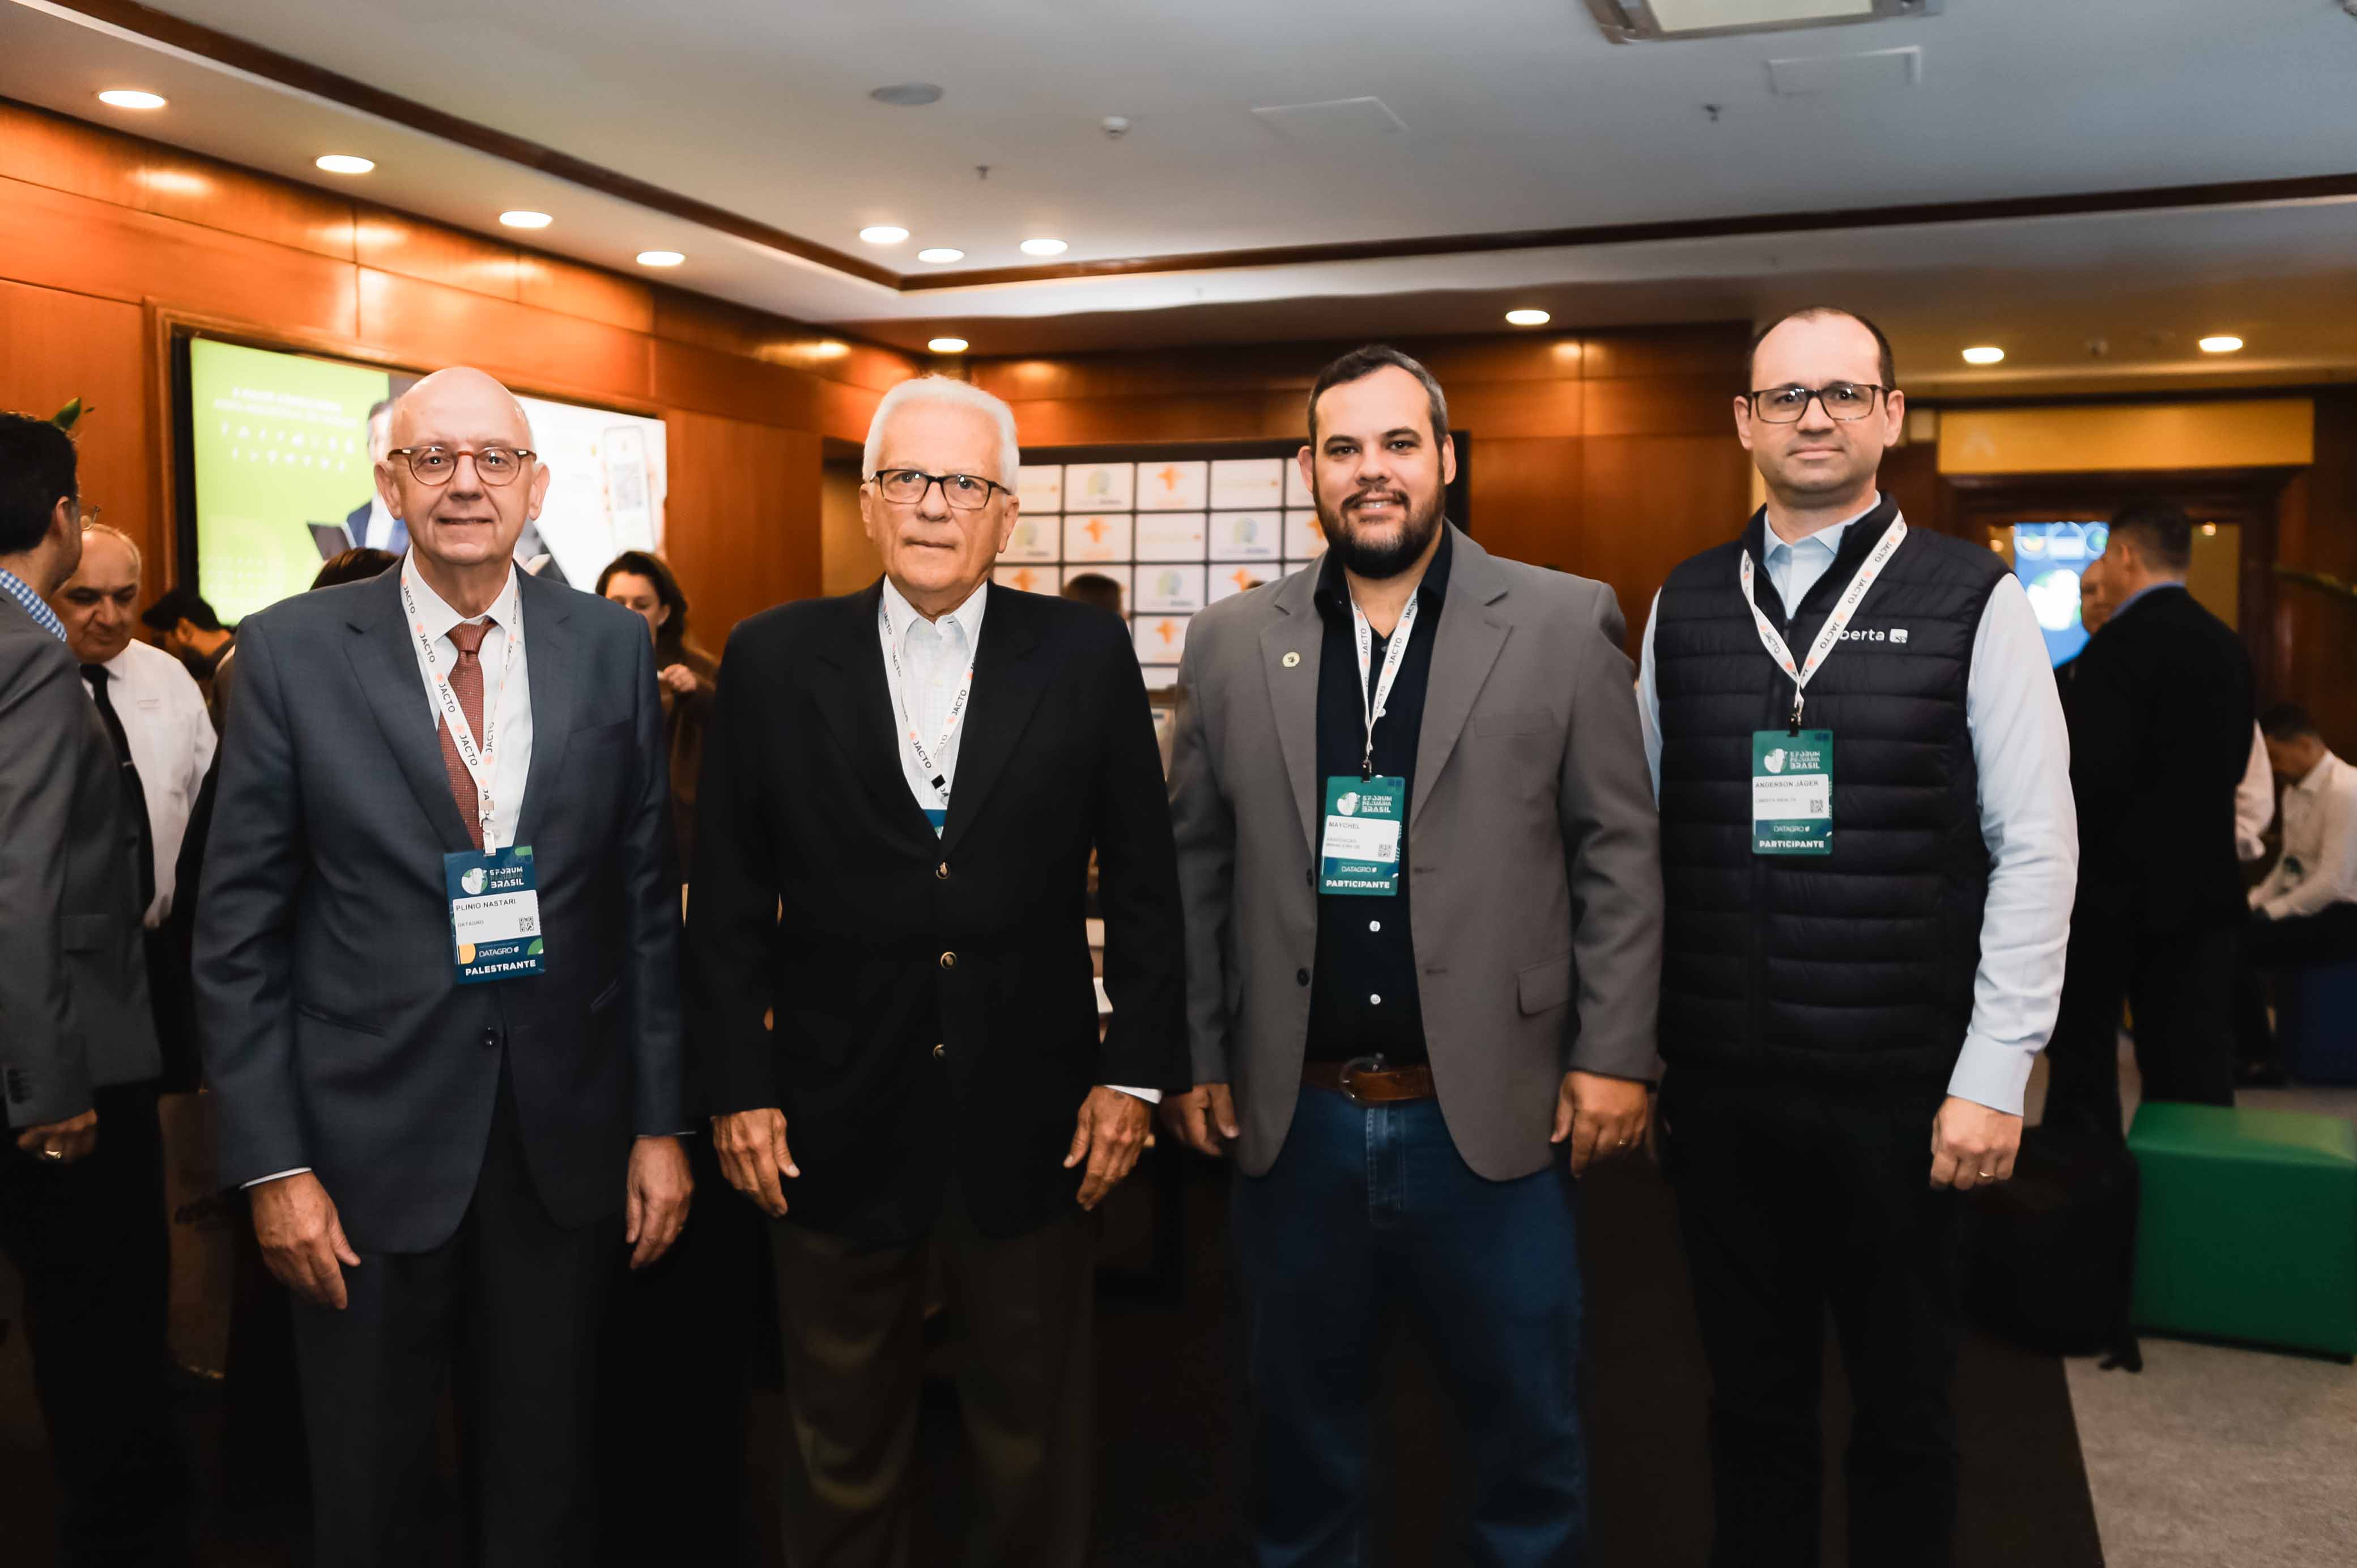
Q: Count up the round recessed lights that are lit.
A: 11